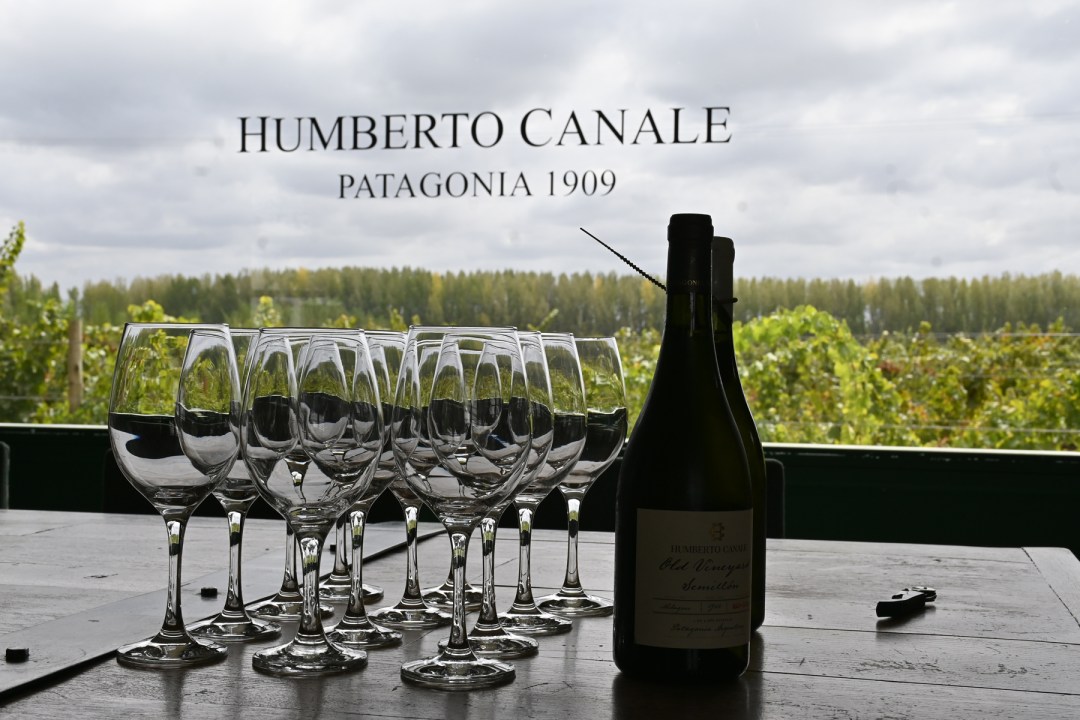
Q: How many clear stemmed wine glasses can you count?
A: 12